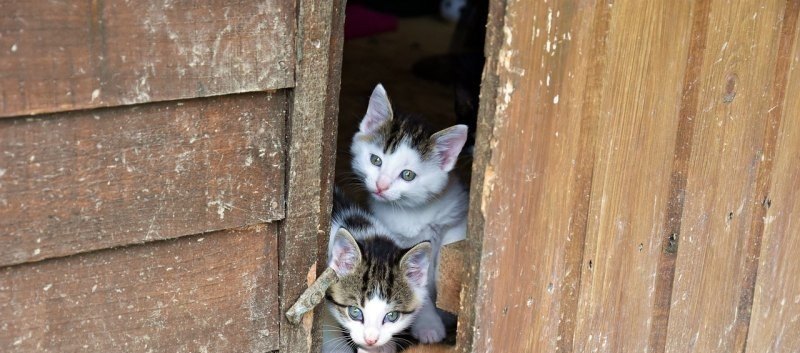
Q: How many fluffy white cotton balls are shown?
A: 0